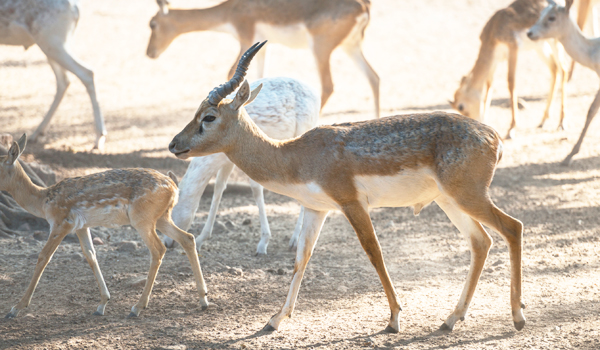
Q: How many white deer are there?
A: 3